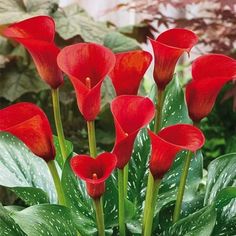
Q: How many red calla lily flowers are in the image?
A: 9